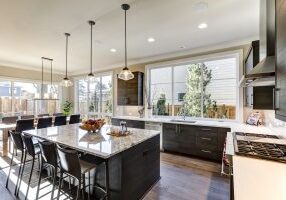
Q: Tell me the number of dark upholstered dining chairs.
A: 8